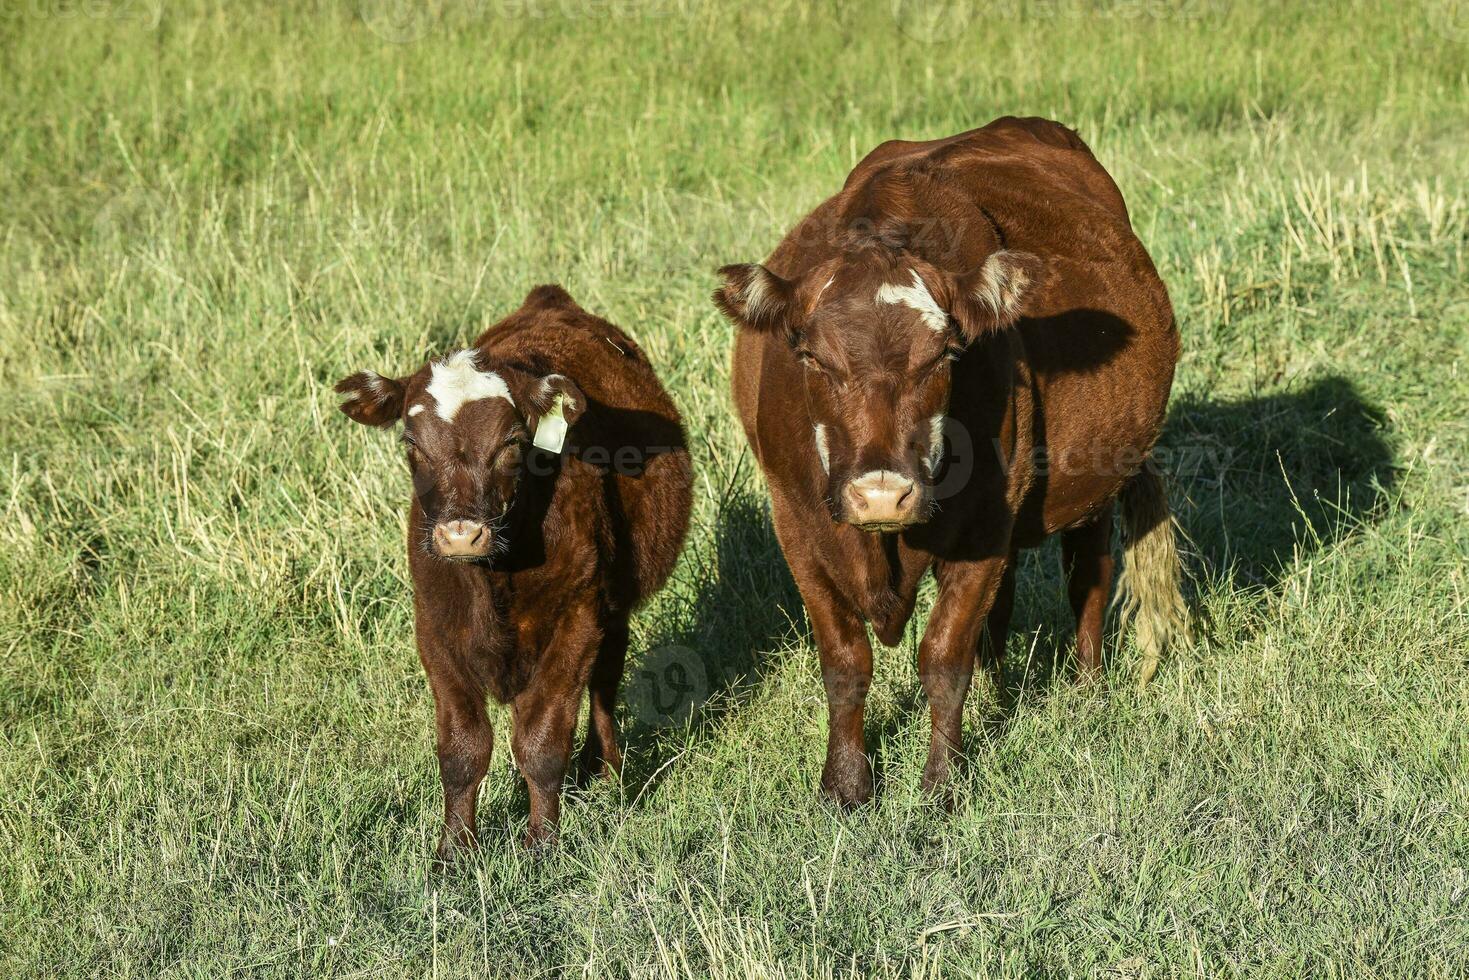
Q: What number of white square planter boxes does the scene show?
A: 0